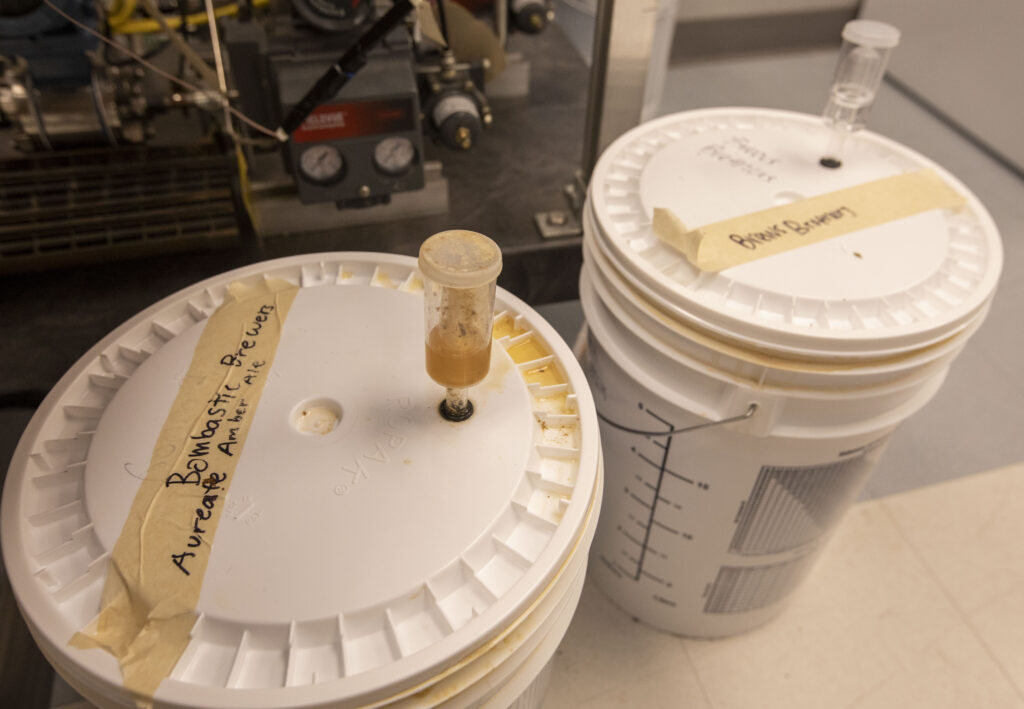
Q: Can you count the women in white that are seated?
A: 0